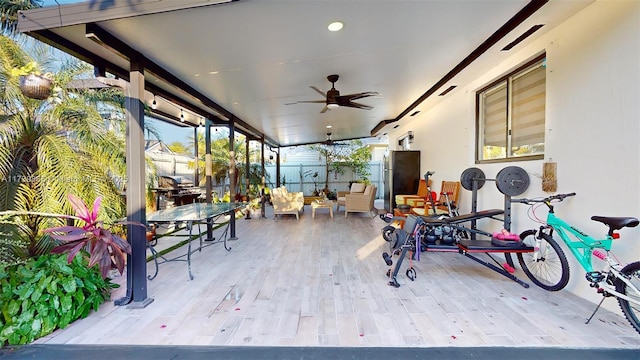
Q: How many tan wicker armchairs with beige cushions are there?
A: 2